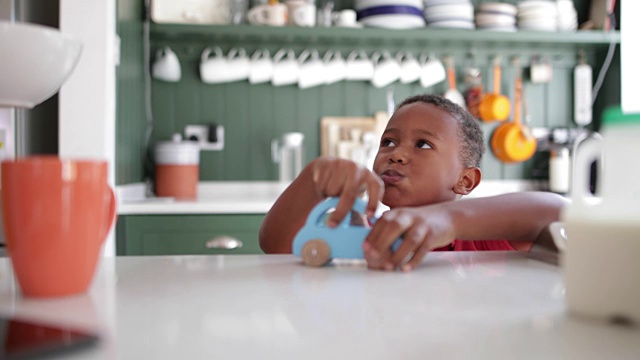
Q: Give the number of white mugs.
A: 11